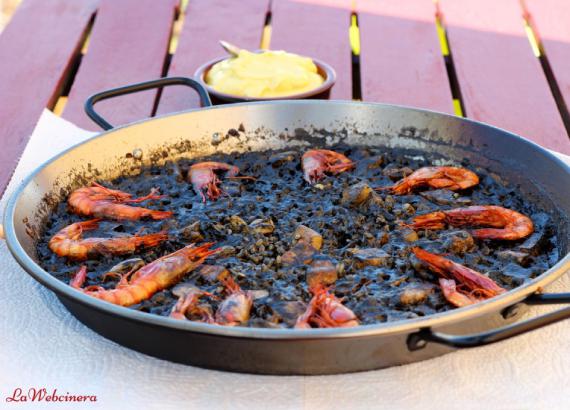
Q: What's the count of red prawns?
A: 10